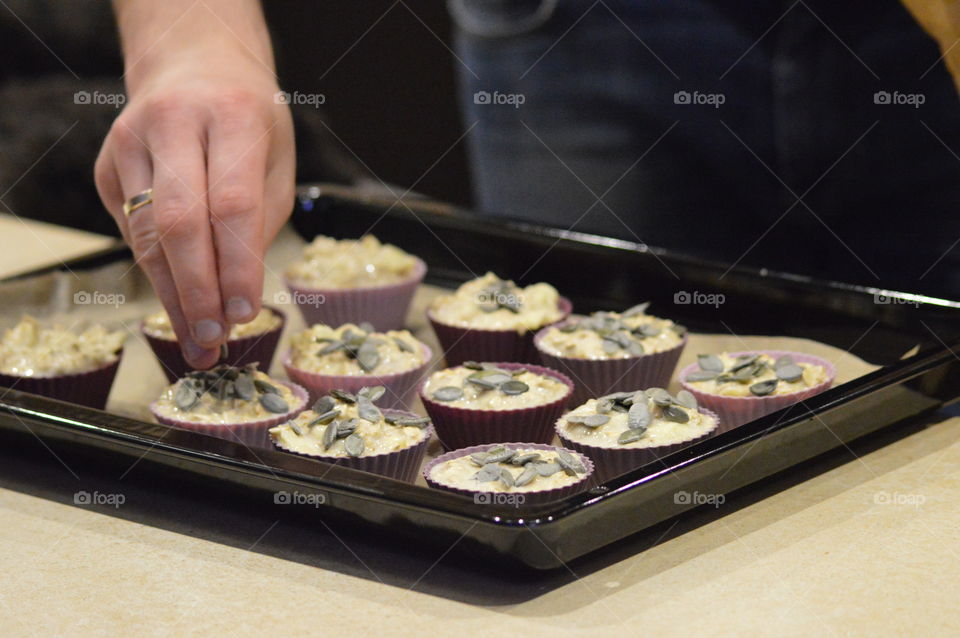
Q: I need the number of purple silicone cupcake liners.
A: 12